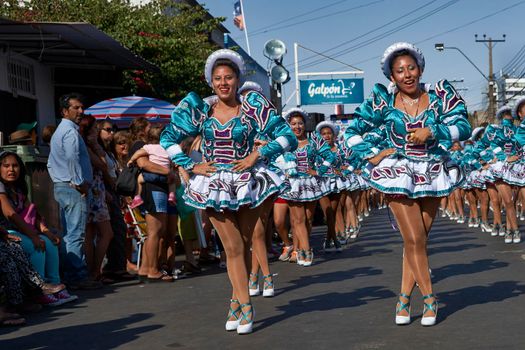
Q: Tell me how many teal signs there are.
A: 1